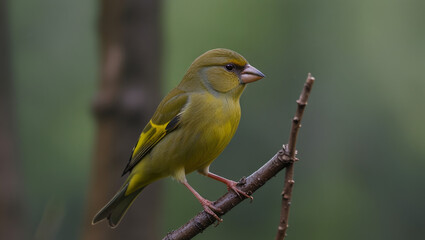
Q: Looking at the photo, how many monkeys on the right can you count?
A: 0